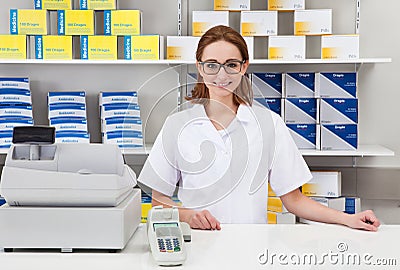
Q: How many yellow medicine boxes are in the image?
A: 9